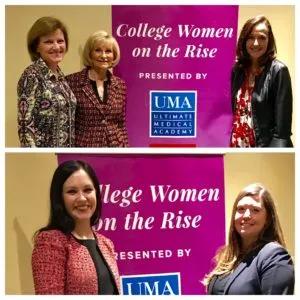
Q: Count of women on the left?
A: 3